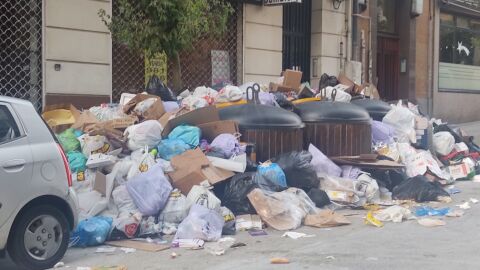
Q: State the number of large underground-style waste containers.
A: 3